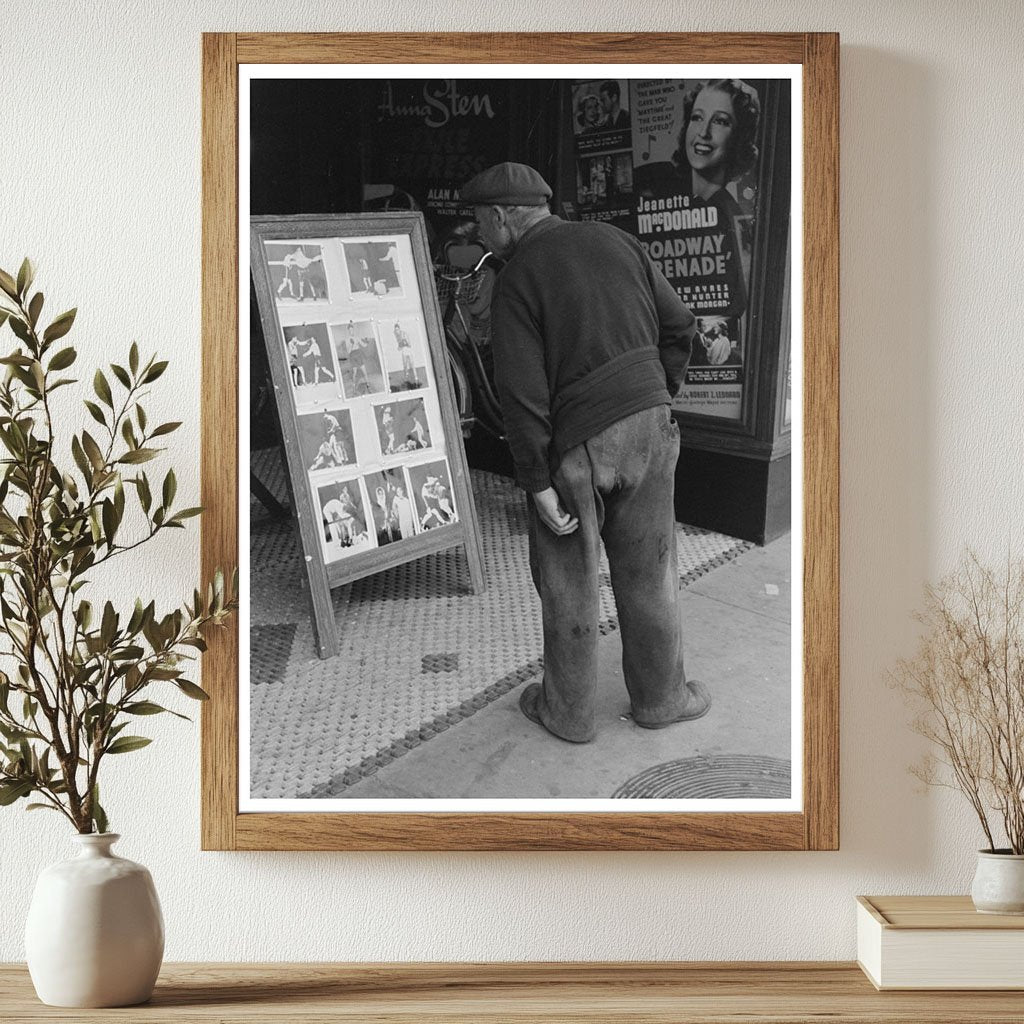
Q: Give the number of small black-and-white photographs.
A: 10